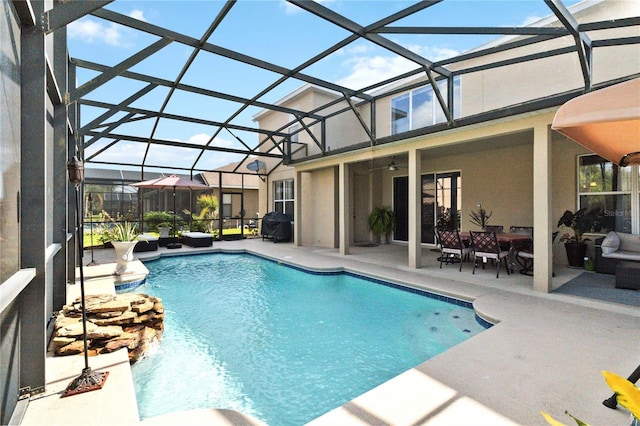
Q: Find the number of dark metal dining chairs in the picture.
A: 6